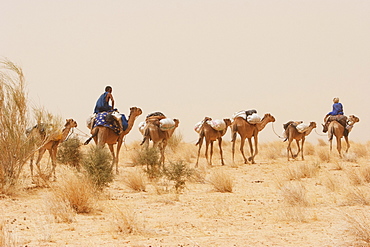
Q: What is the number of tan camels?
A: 7